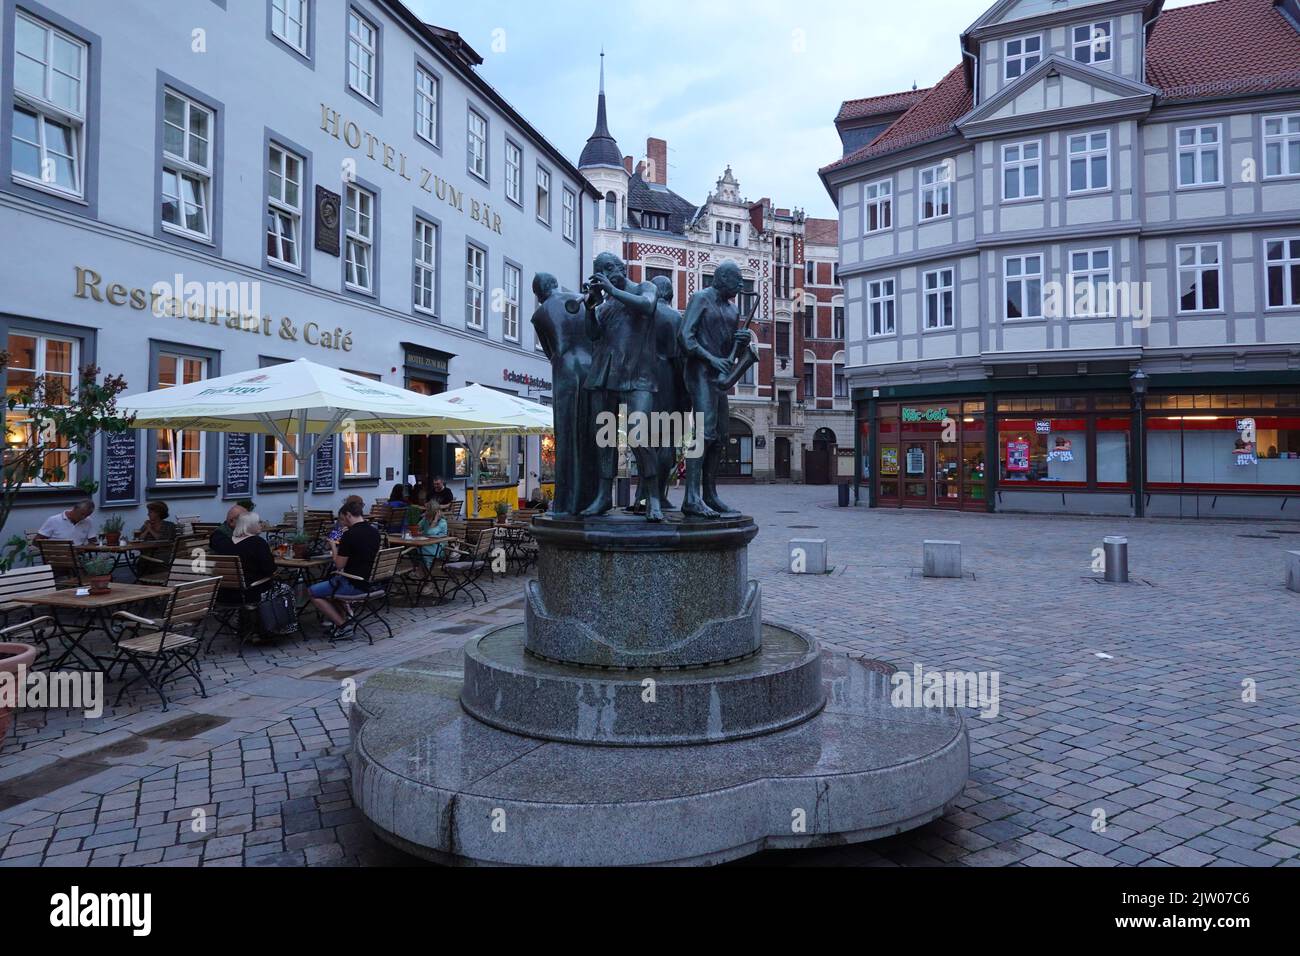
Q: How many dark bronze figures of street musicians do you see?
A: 4